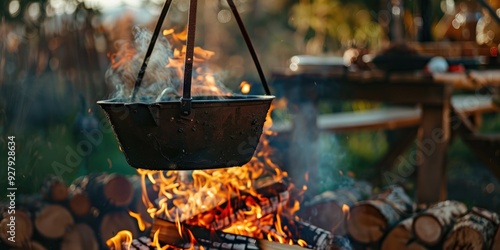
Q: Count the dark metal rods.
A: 3